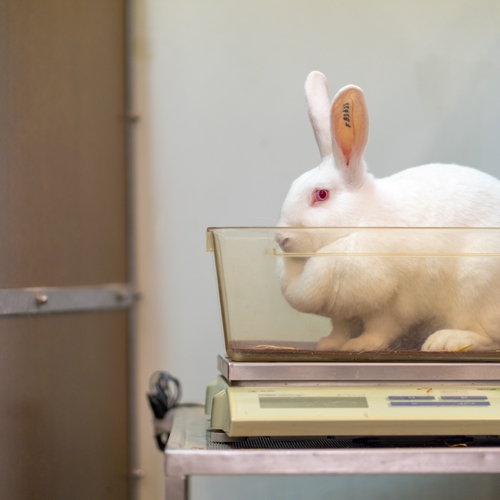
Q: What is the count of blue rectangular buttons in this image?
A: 3